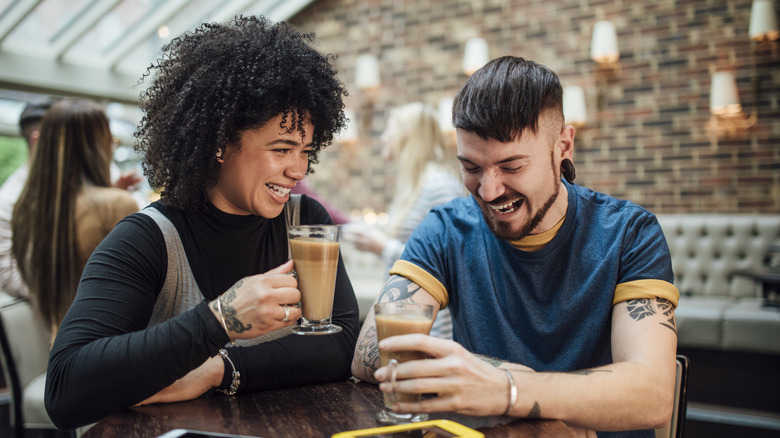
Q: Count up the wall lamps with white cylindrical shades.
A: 8